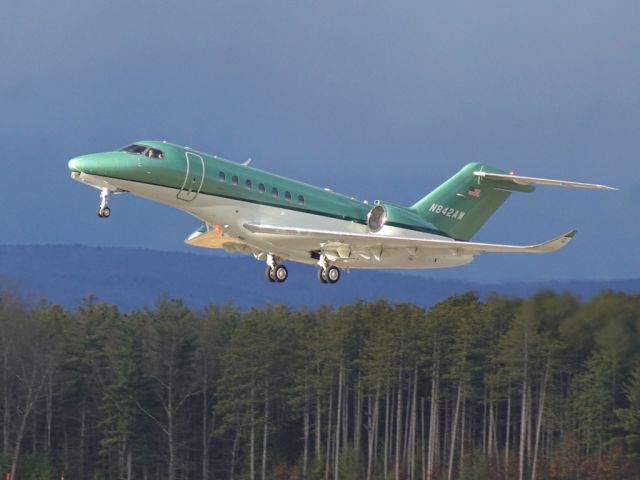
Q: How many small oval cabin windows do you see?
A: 7